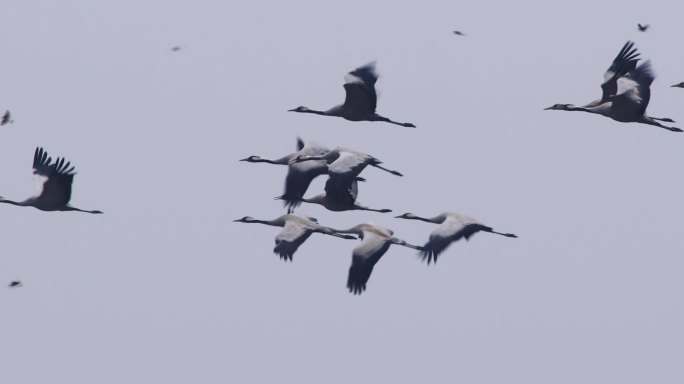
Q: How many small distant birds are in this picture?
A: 5